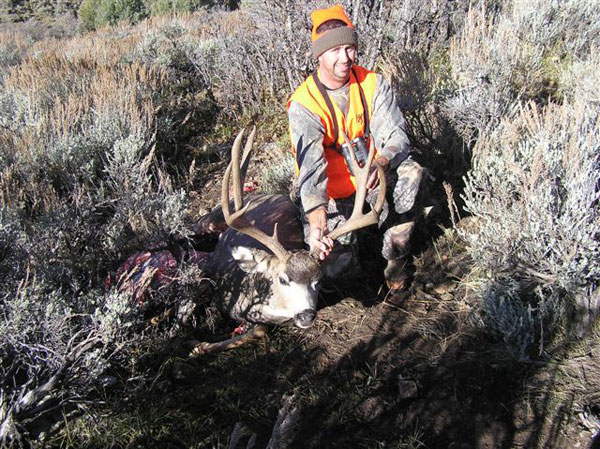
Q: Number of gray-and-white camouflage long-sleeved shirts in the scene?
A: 1